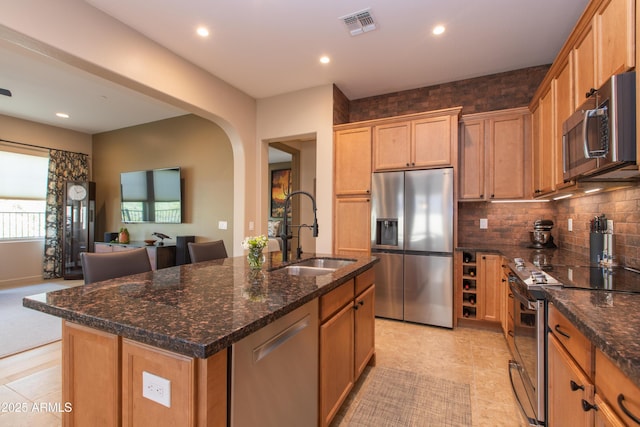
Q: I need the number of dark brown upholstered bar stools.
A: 2